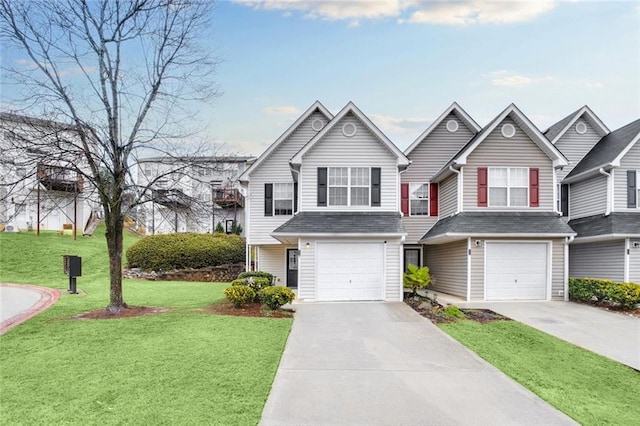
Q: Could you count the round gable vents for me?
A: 5